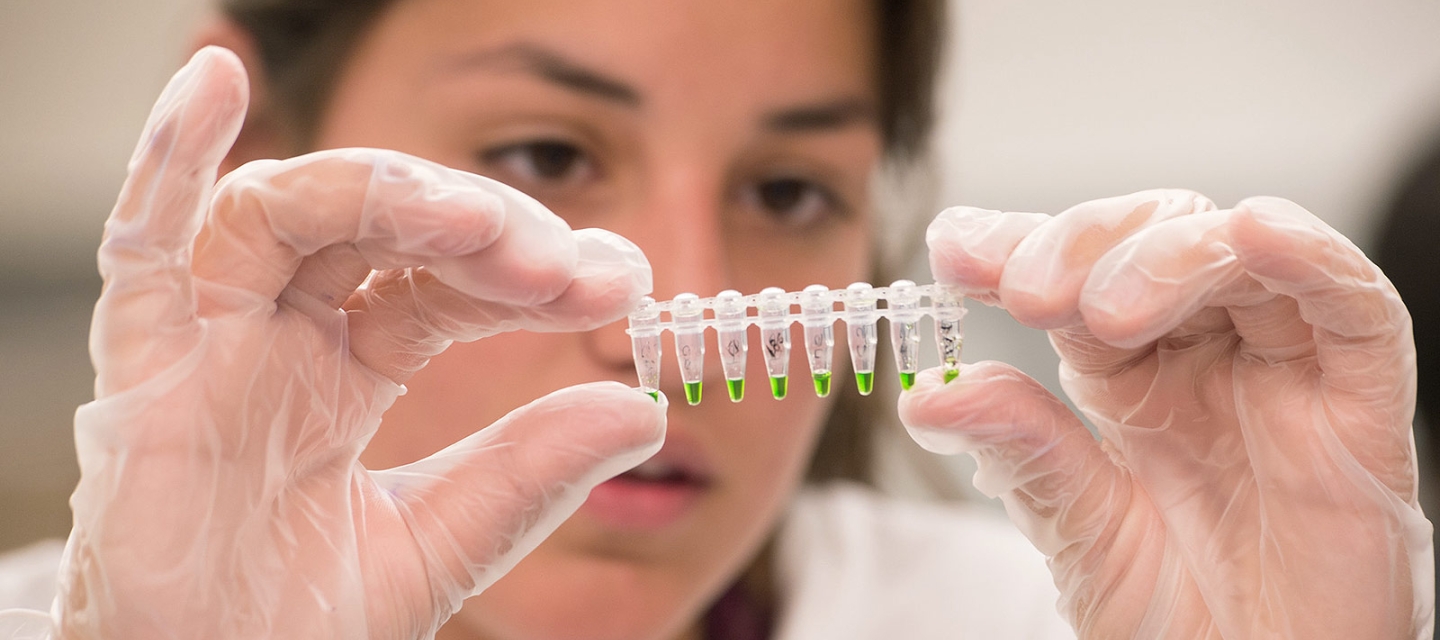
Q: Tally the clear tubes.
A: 8